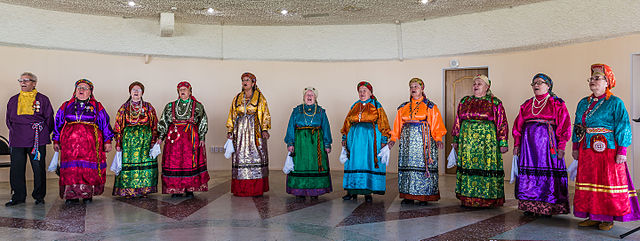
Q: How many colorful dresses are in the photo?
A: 10